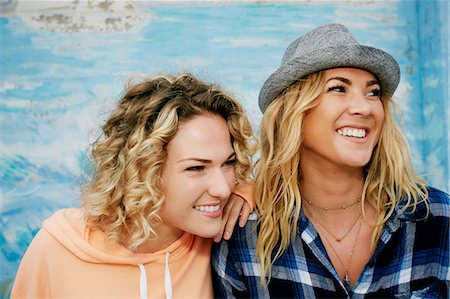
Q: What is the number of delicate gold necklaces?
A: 3